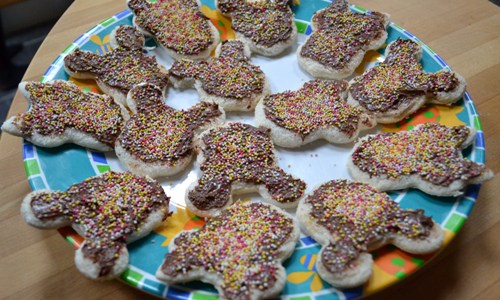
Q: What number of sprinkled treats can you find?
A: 14